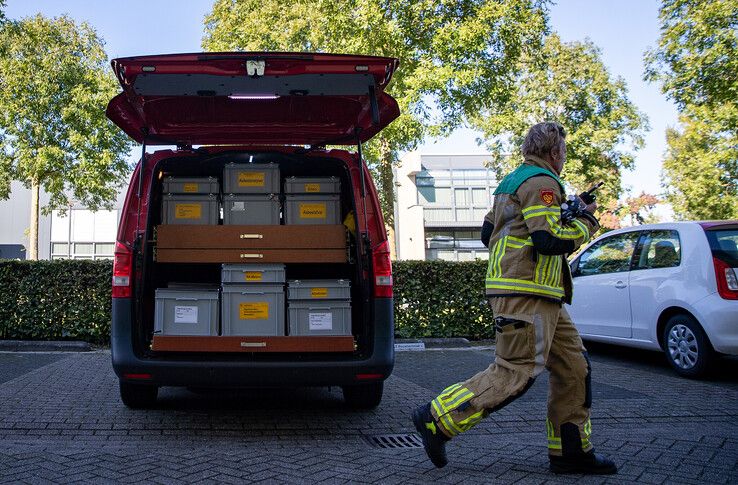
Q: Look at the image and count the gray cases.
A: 11